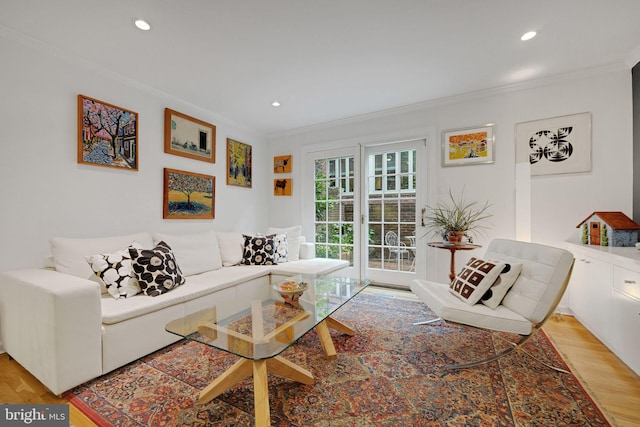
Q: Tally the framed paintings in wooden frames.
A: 4